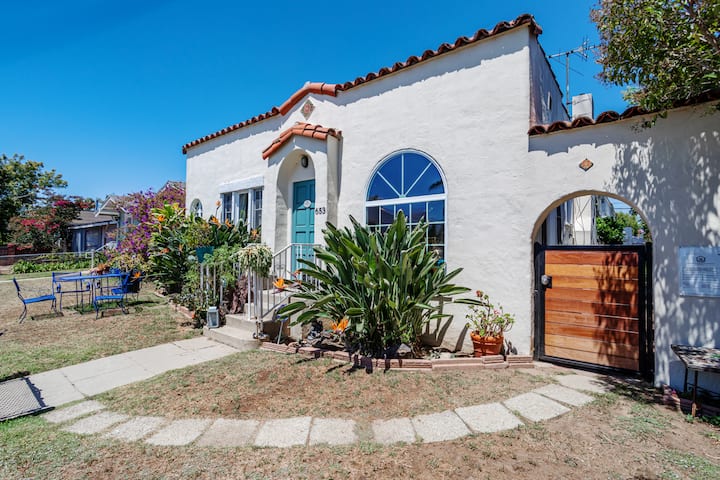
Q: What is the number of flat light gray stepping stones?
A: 13